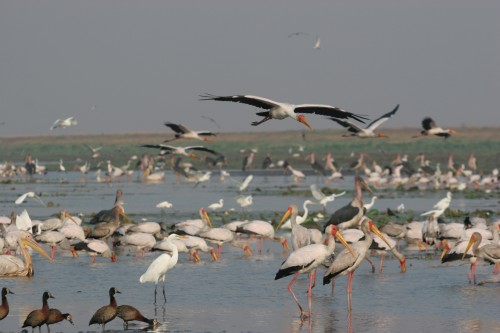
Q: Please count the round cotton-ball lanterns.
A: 0